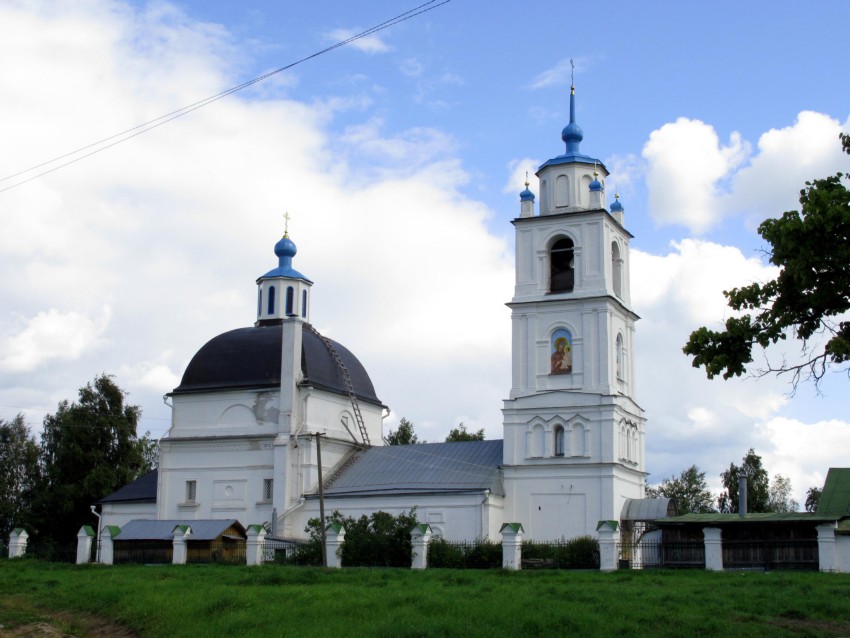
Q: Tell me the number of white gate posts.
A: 11